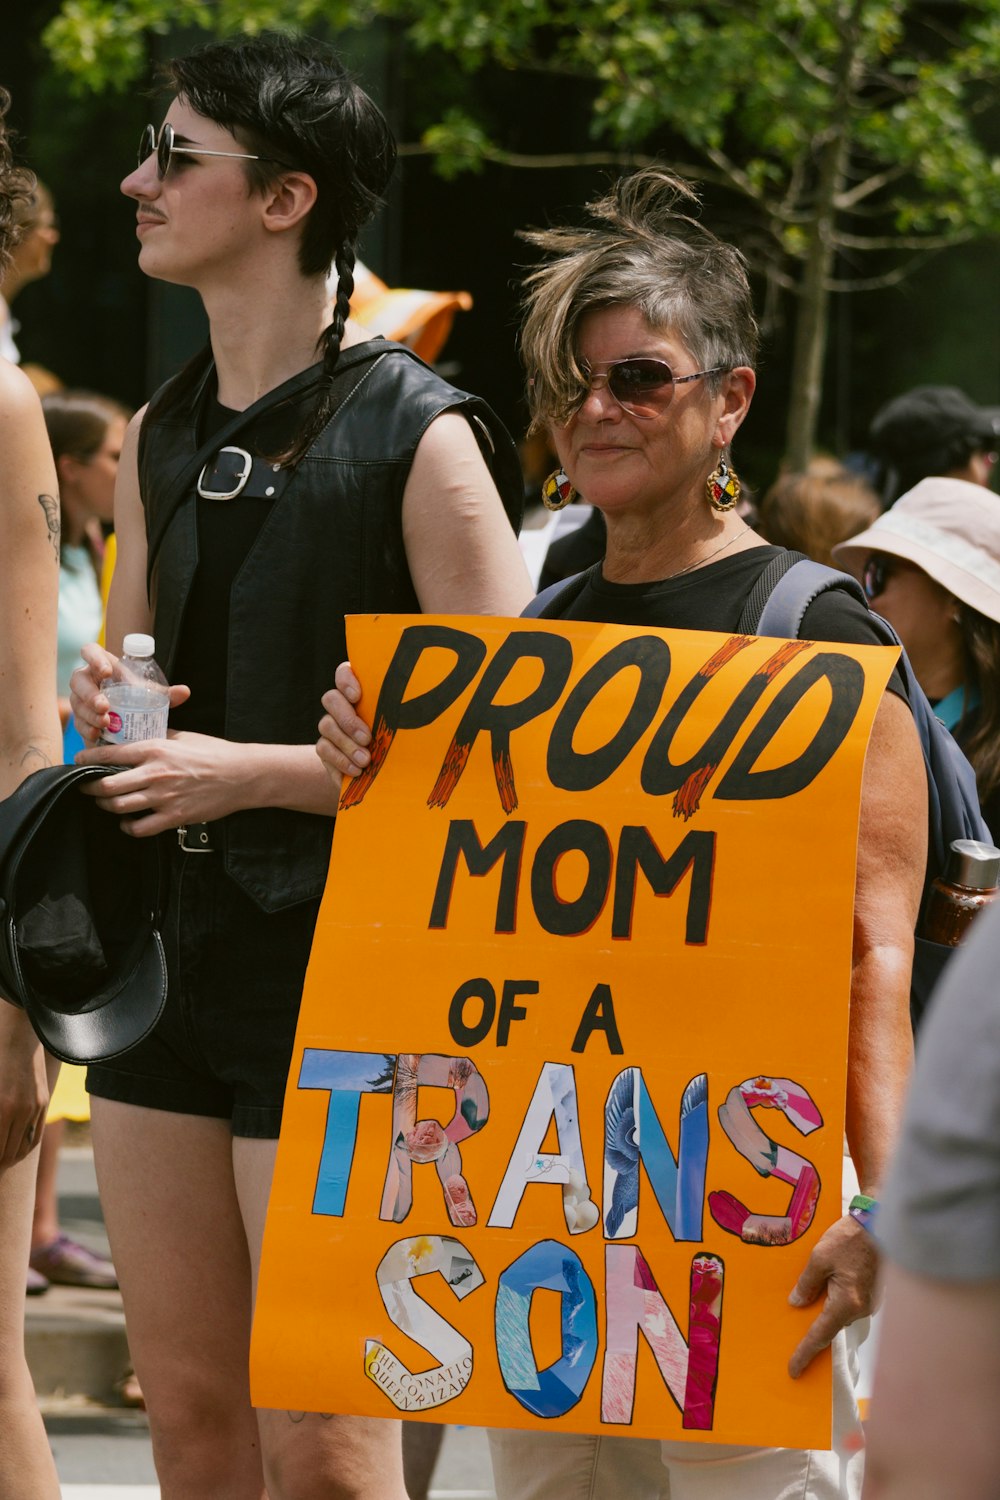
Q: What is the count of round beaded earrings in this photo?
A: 2